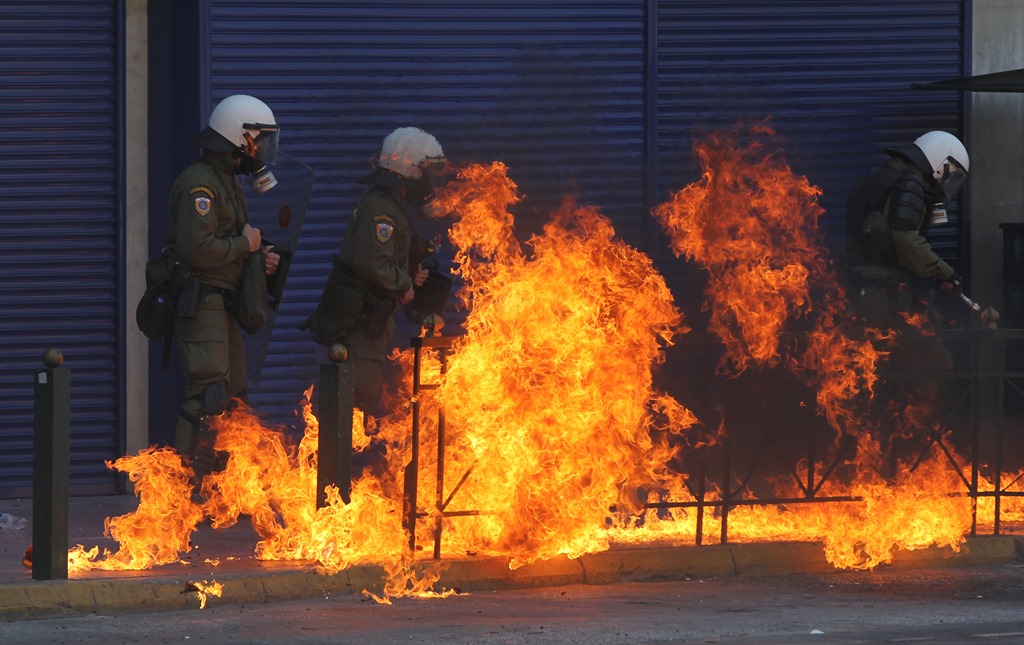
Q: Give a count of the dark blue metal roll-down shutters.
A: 3